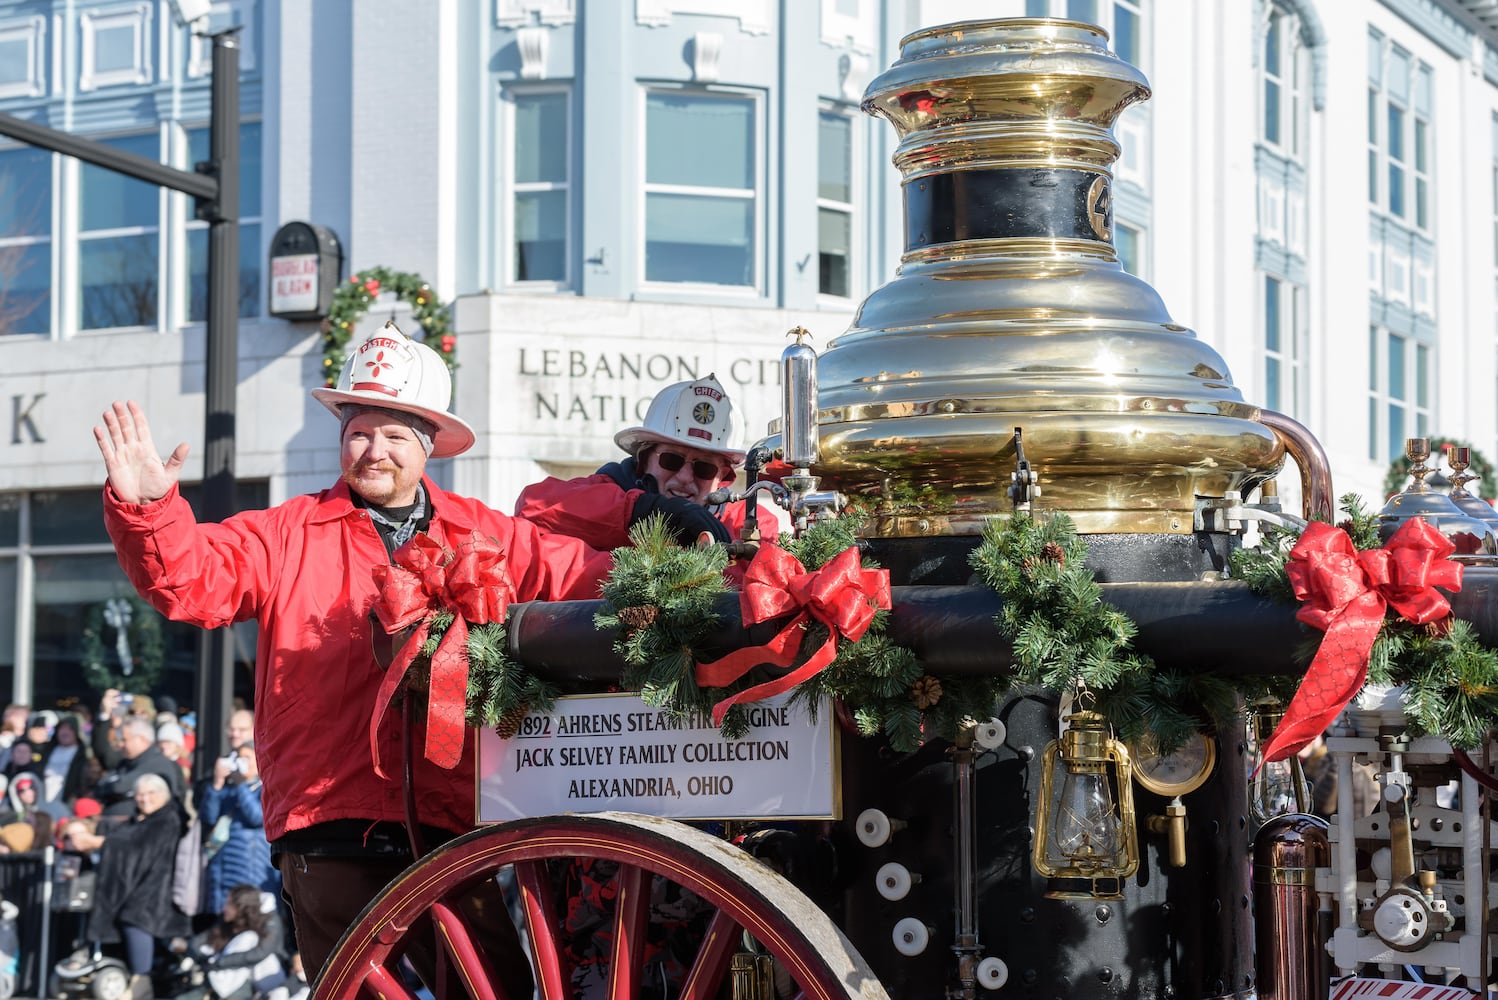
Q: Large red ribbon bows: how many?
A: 3